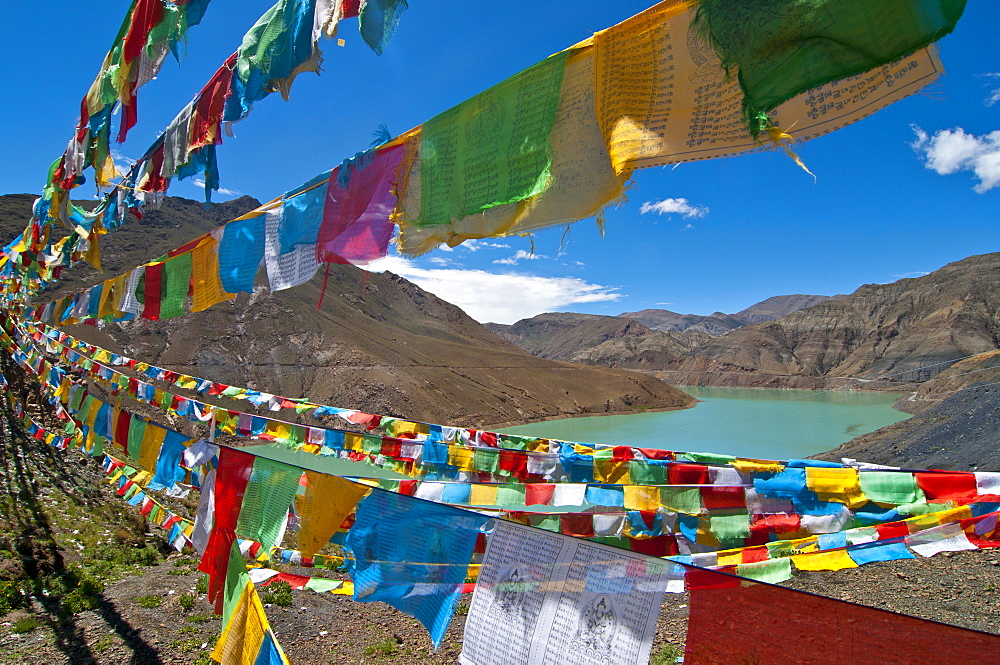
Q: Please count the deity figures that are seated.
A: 2